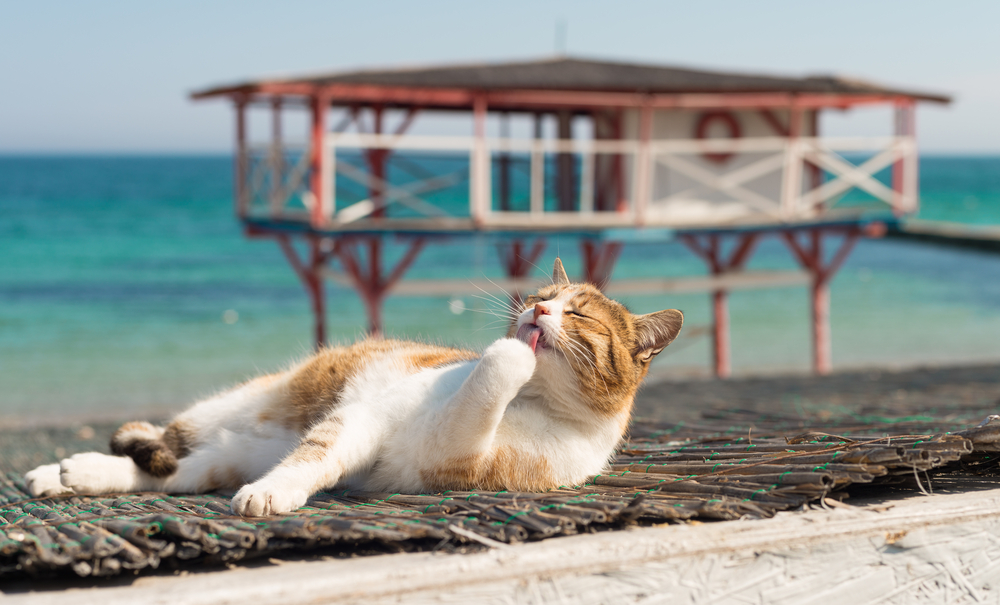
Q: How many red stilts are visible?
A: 6